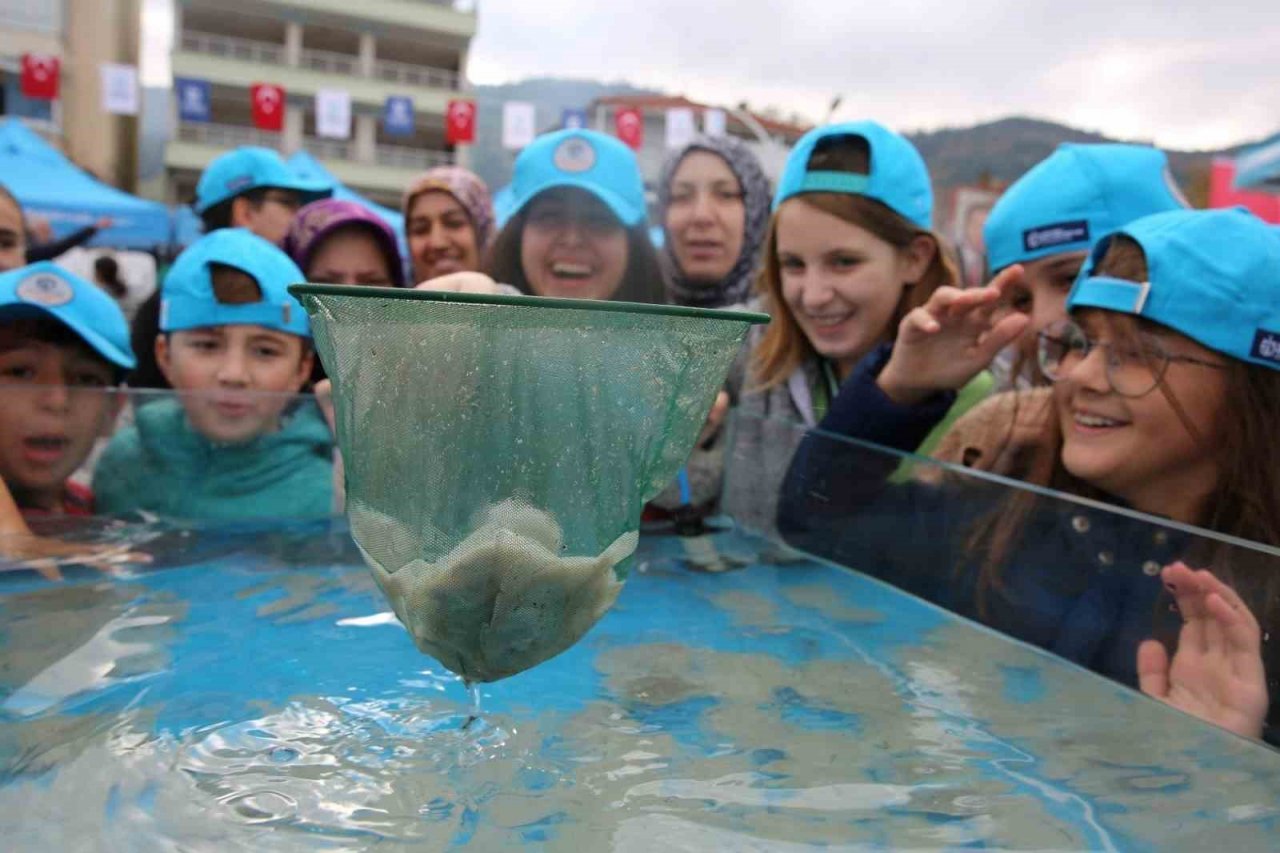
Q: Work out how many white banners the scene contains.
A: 5